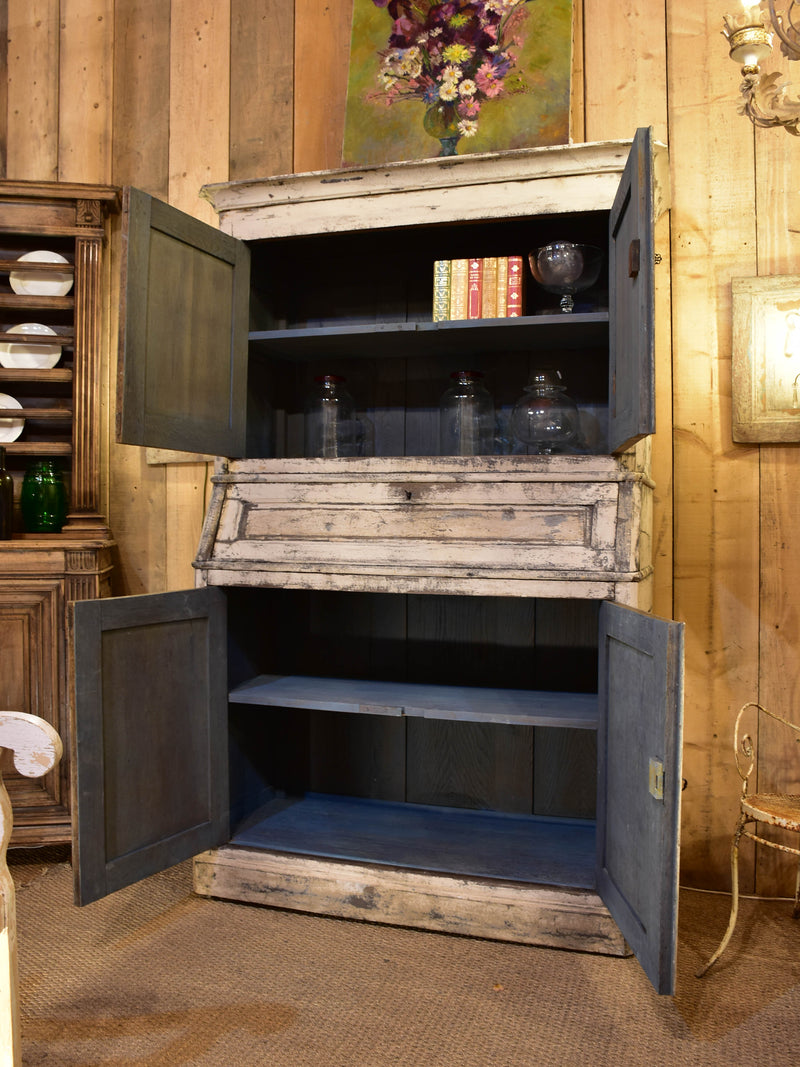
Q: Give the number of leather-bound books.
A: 6